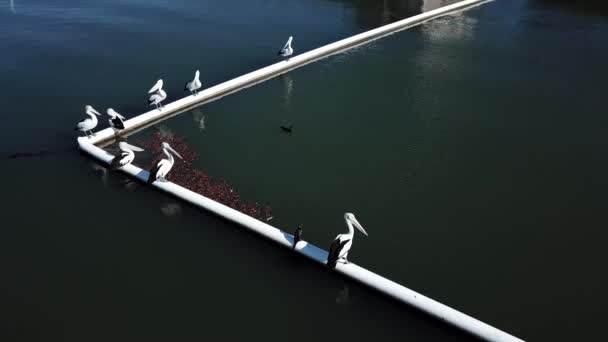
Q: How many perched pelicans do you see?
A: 8